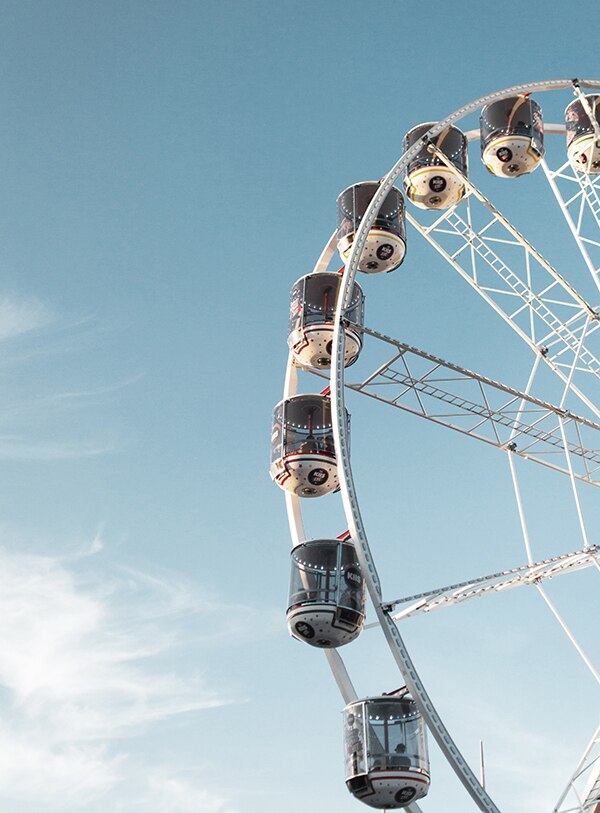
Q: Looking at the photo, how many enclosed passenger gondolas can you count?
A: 8